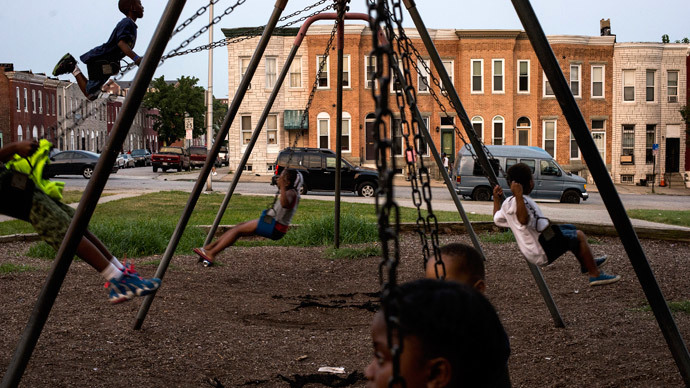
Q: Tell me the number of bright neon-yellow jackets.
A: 1